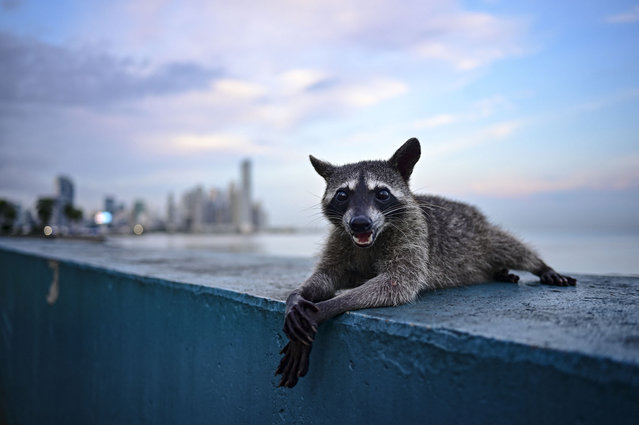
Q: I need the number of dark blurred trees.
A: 3